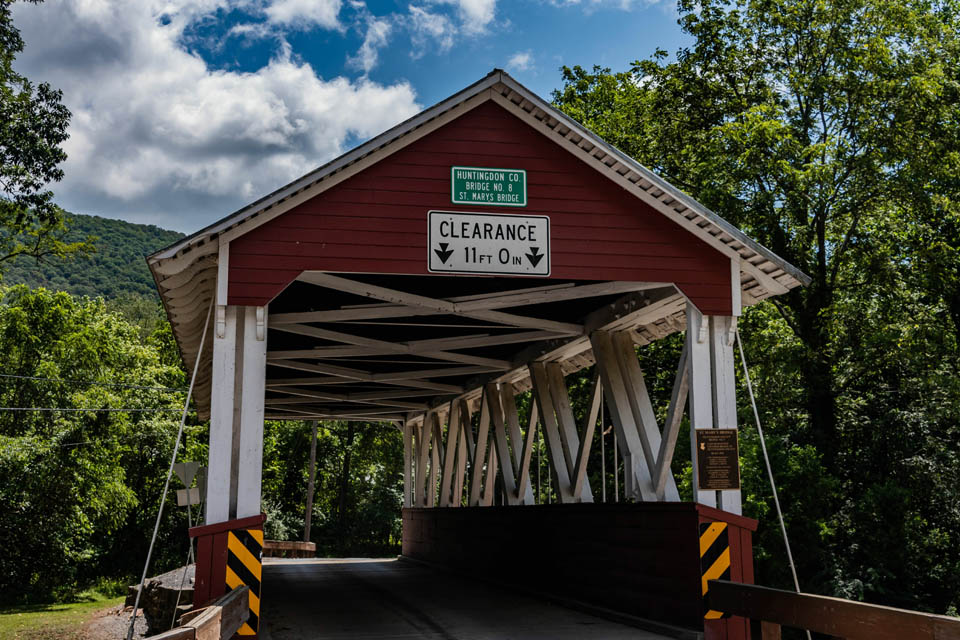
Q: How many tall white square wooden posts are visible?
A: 4